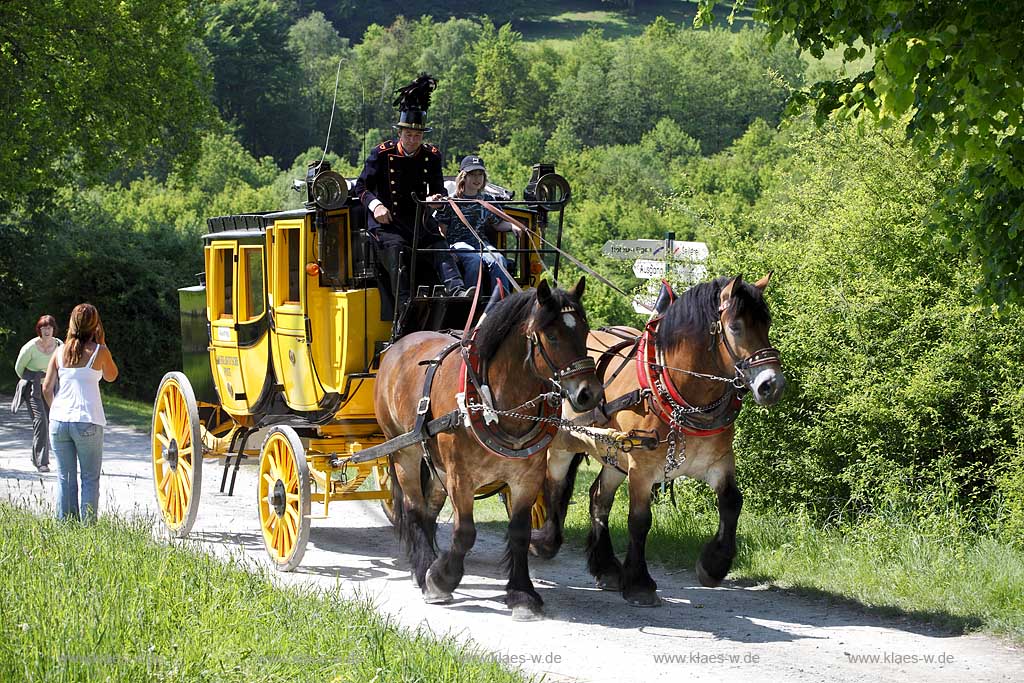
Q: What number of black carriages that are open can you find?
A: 0